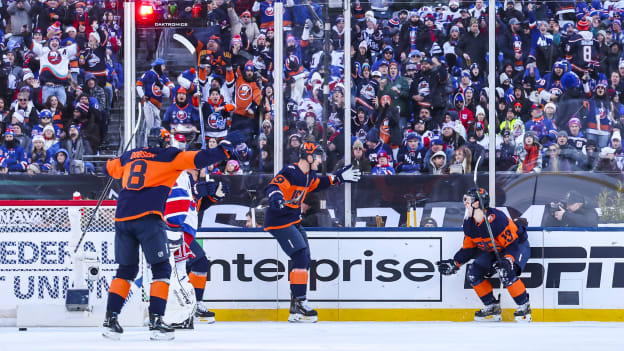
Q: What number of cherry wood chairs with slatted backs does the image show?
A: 0